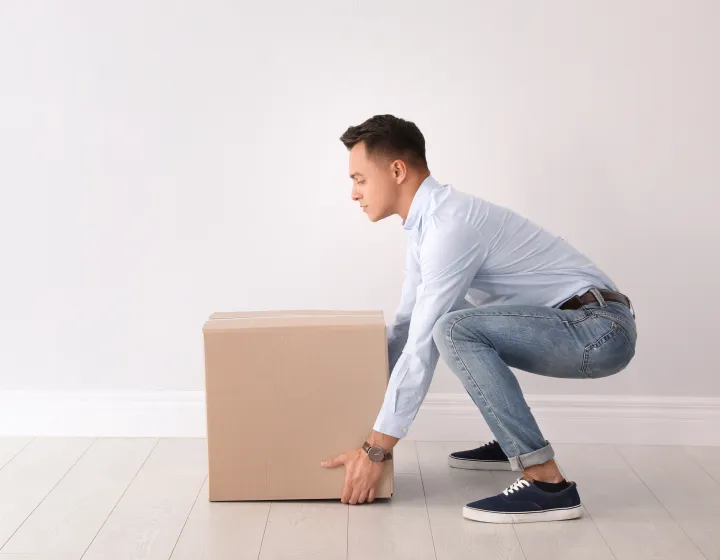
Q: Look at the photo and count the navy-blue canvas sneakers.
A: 2